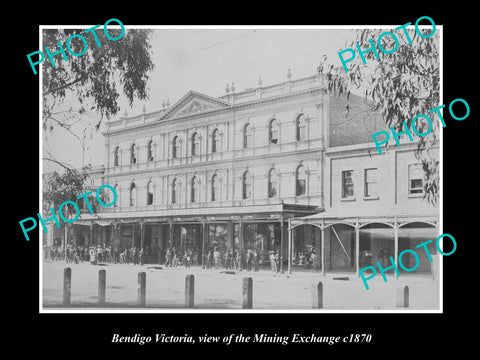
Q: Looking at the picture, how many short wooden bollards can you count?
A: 7